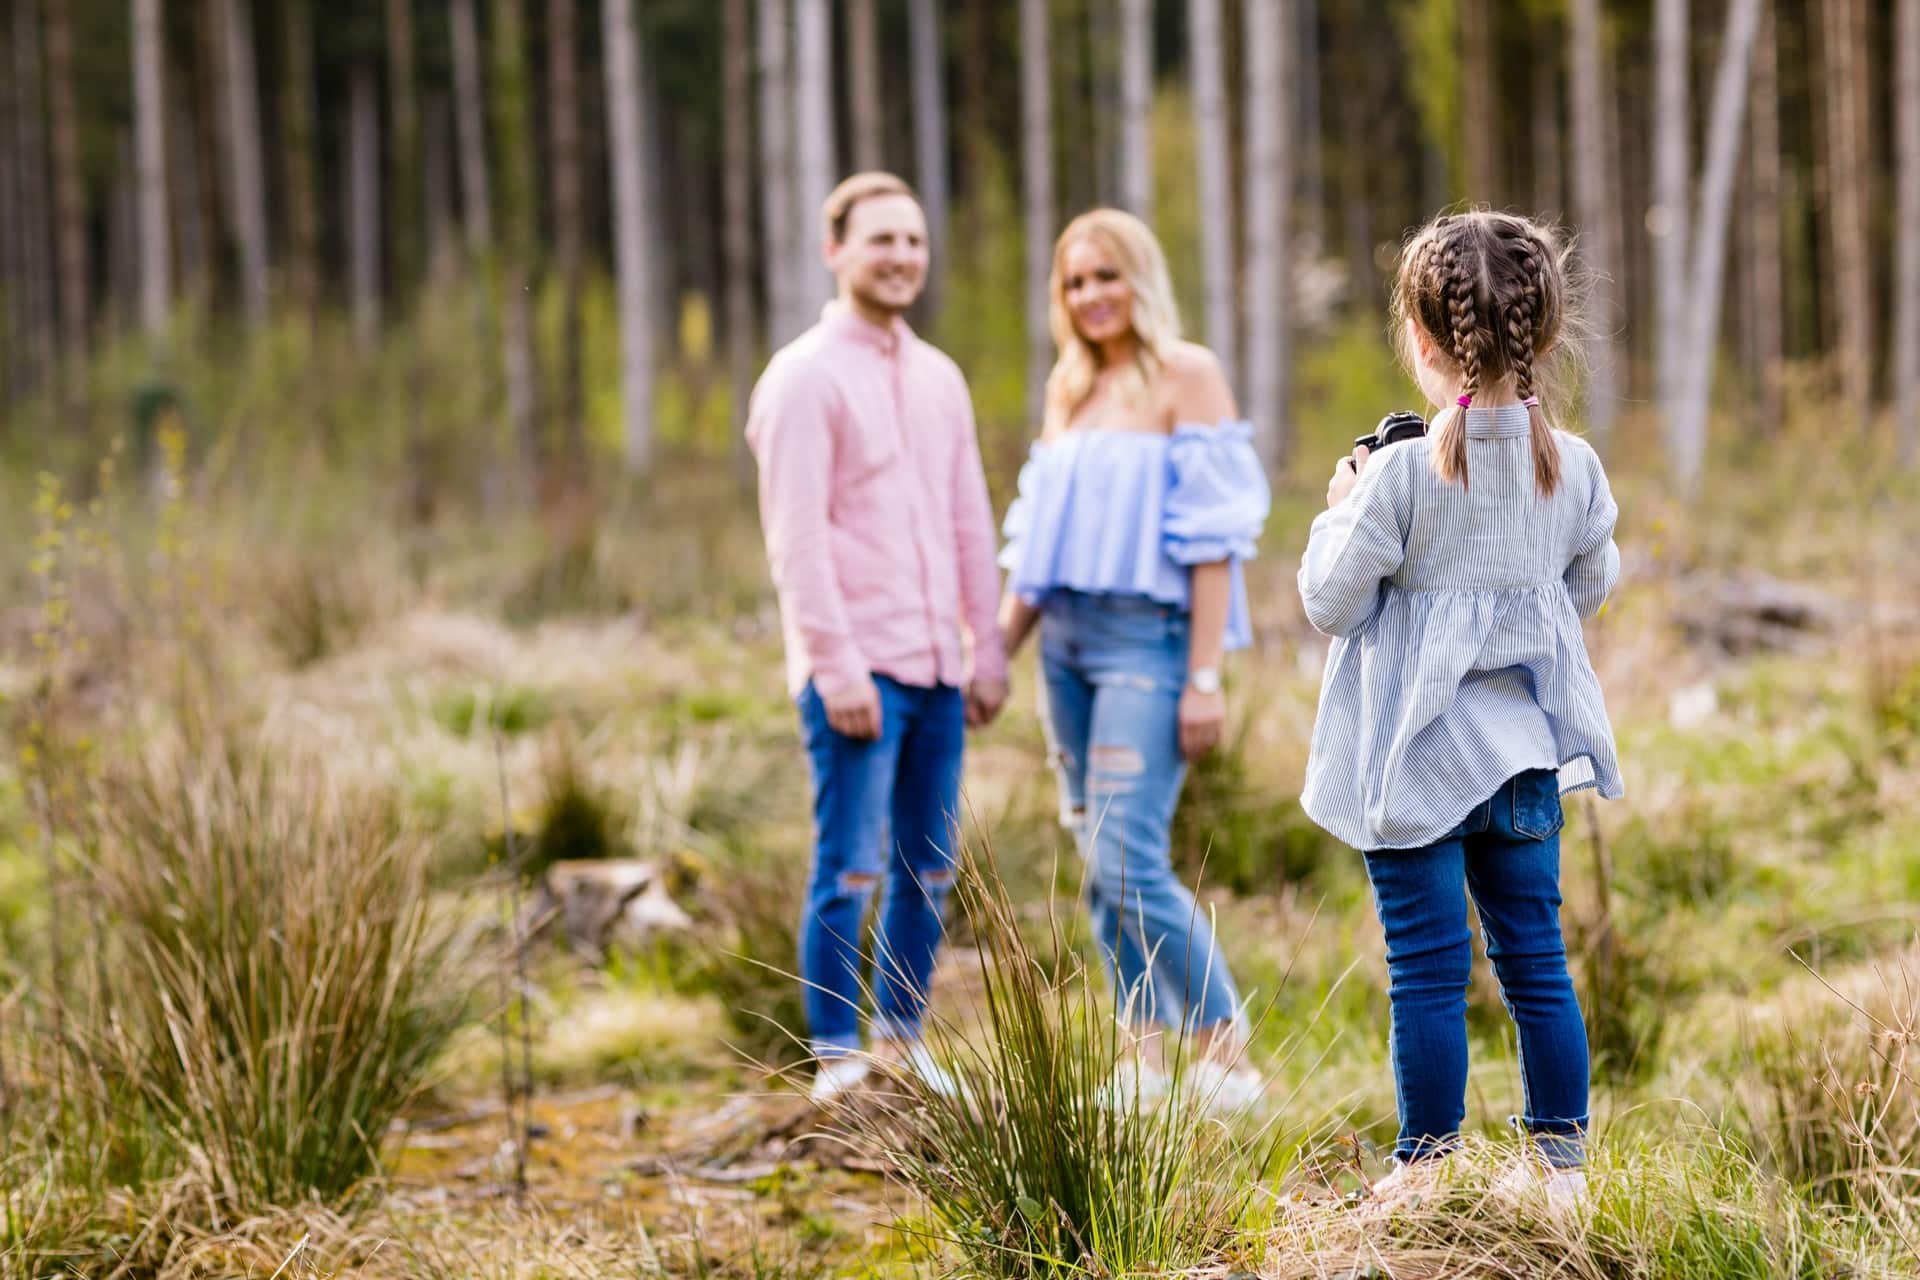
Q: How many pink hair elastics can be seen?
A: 2